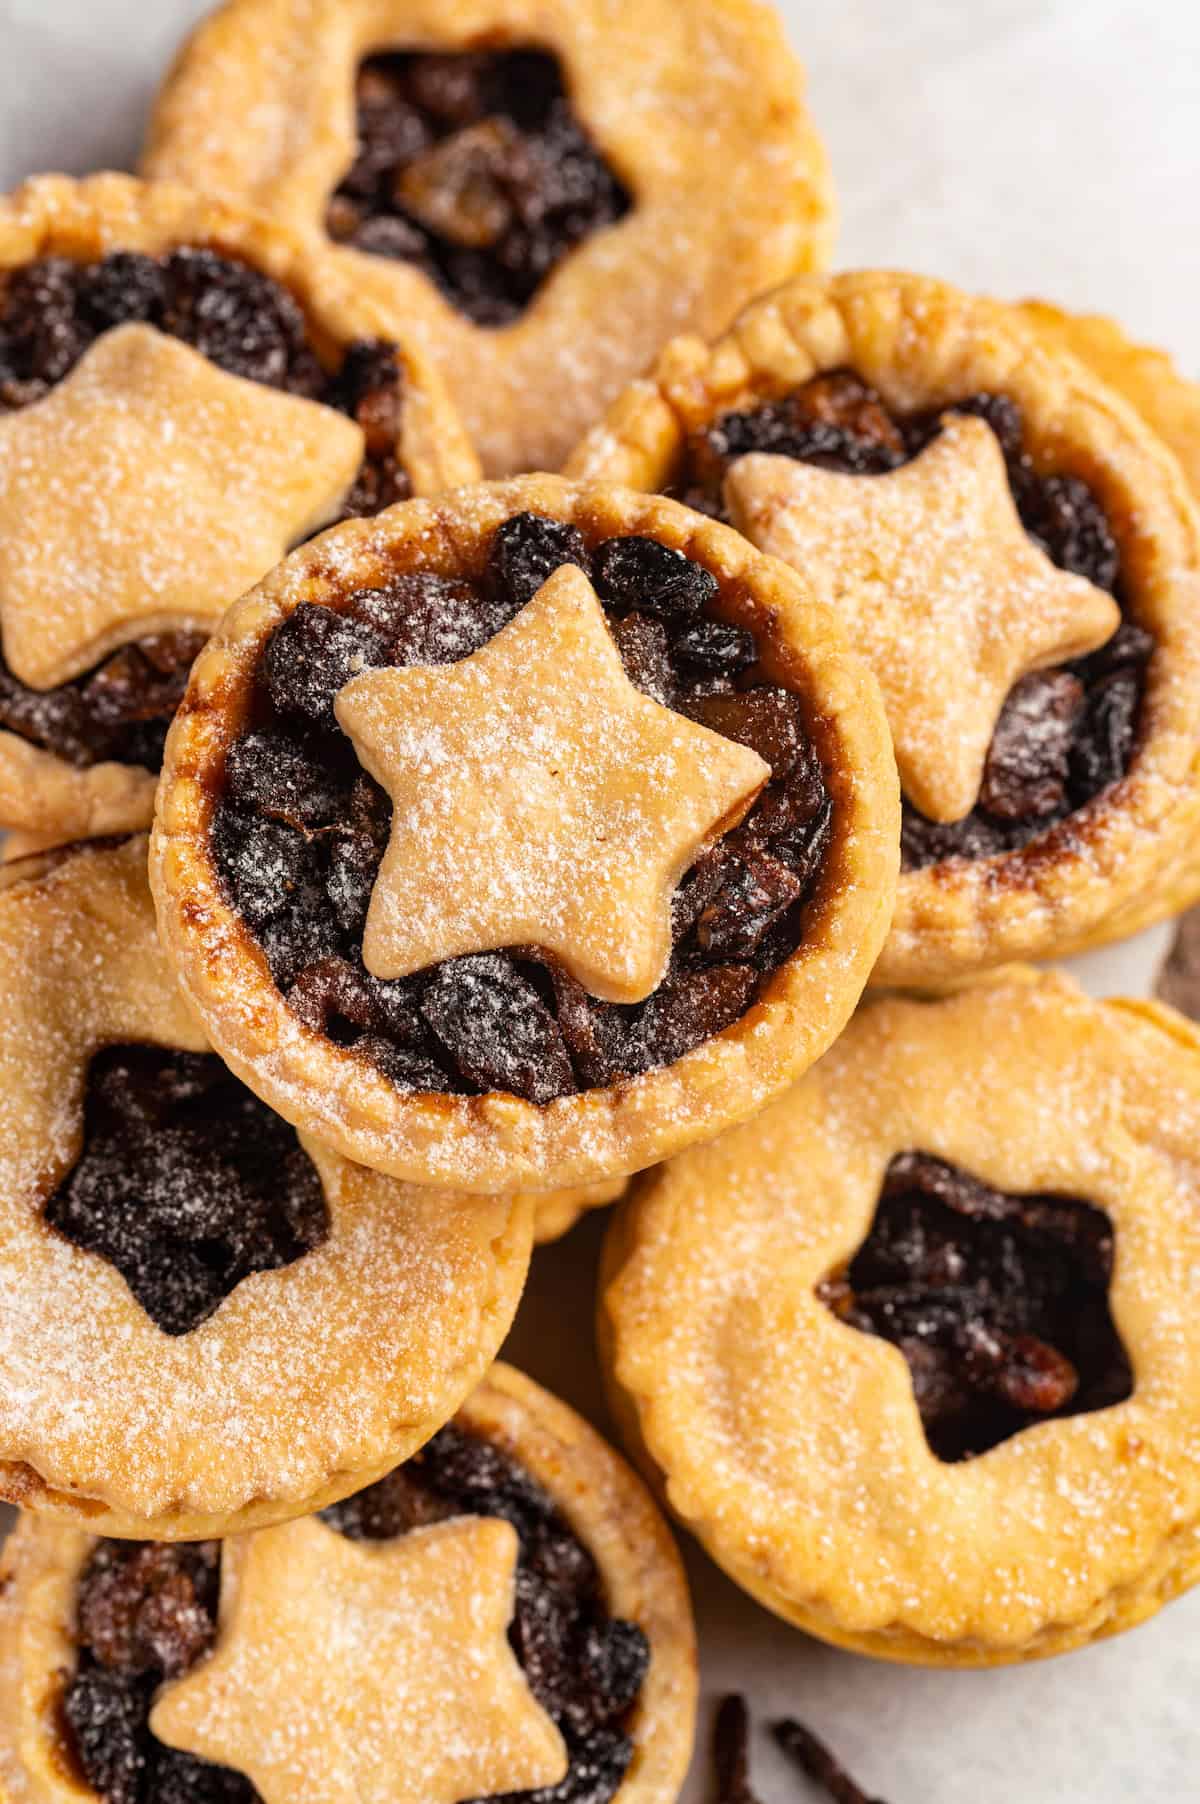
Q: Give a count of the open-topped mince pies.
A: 4